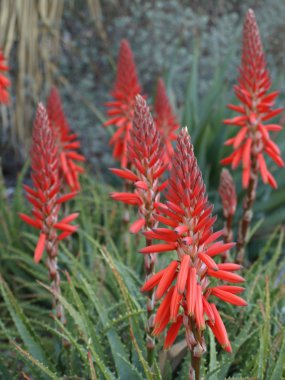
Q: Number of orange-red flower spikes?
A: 9